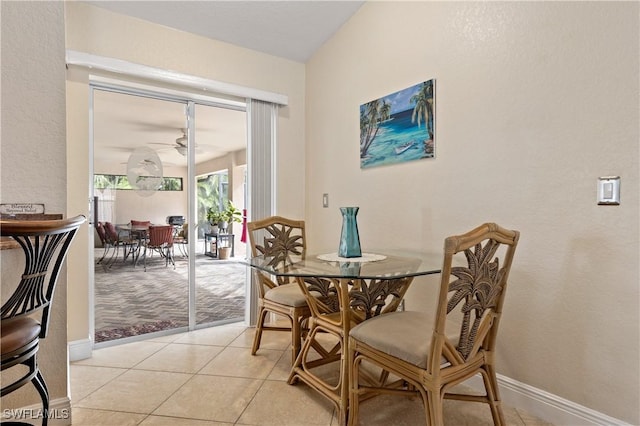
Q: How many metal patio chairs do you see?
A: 5